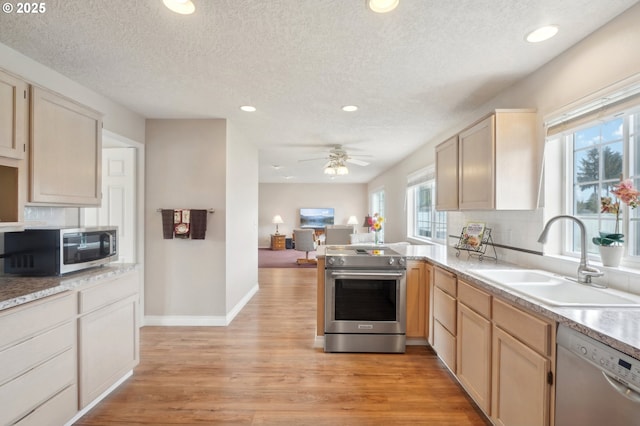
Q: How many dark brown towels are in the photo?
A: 2